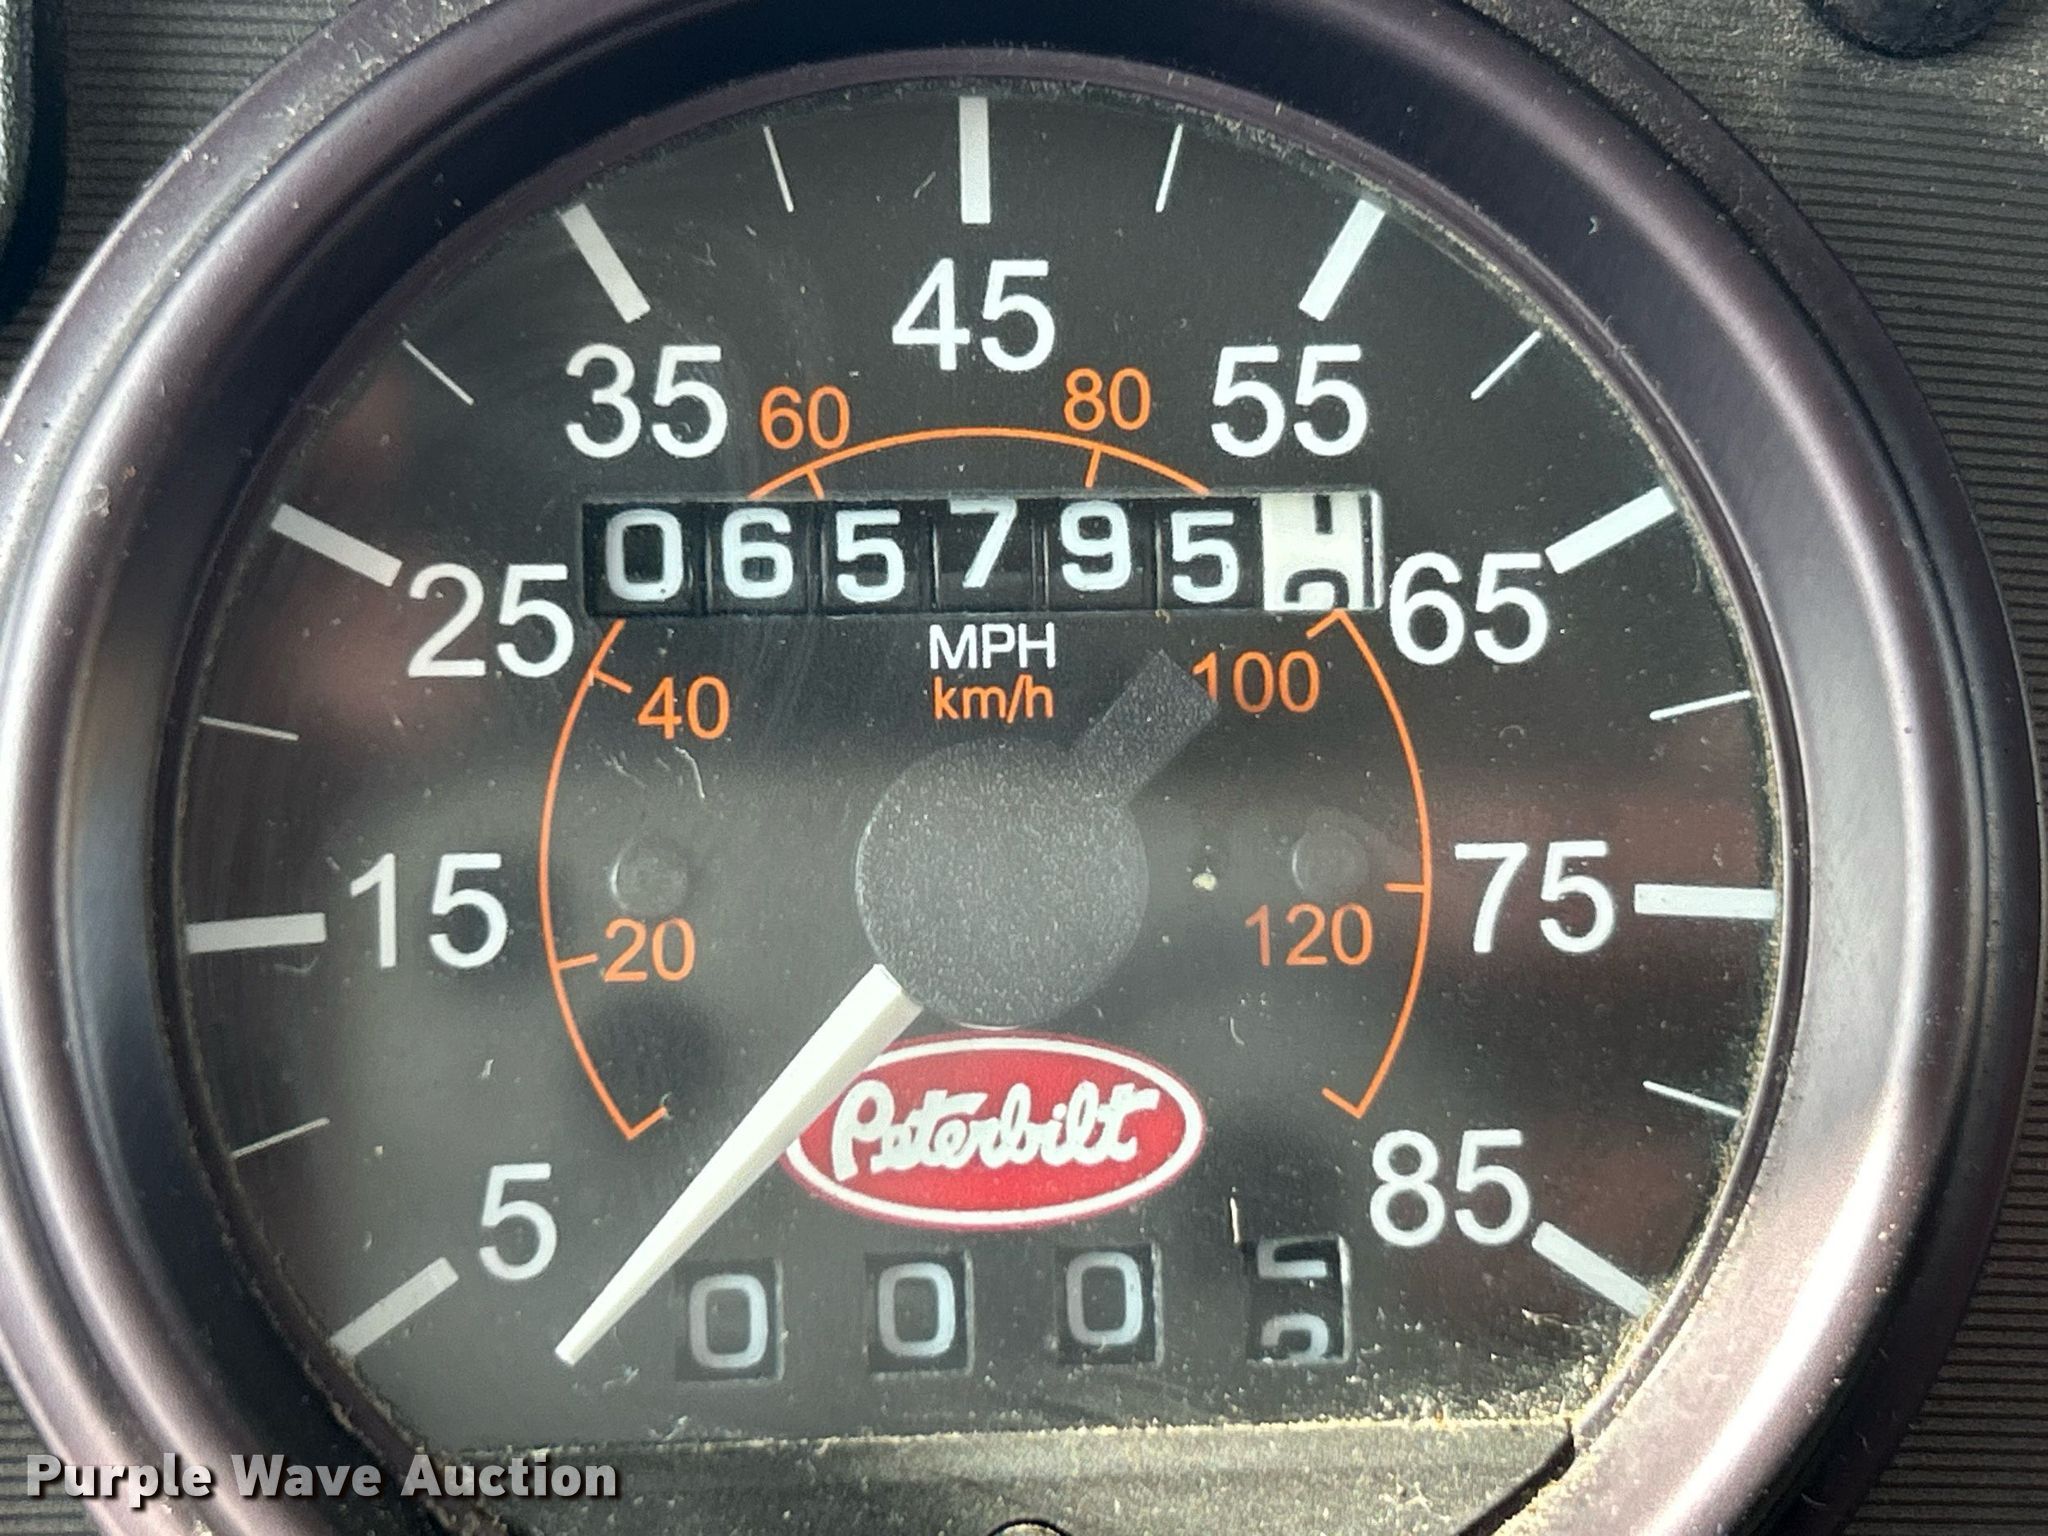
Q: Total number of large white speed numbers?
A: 9